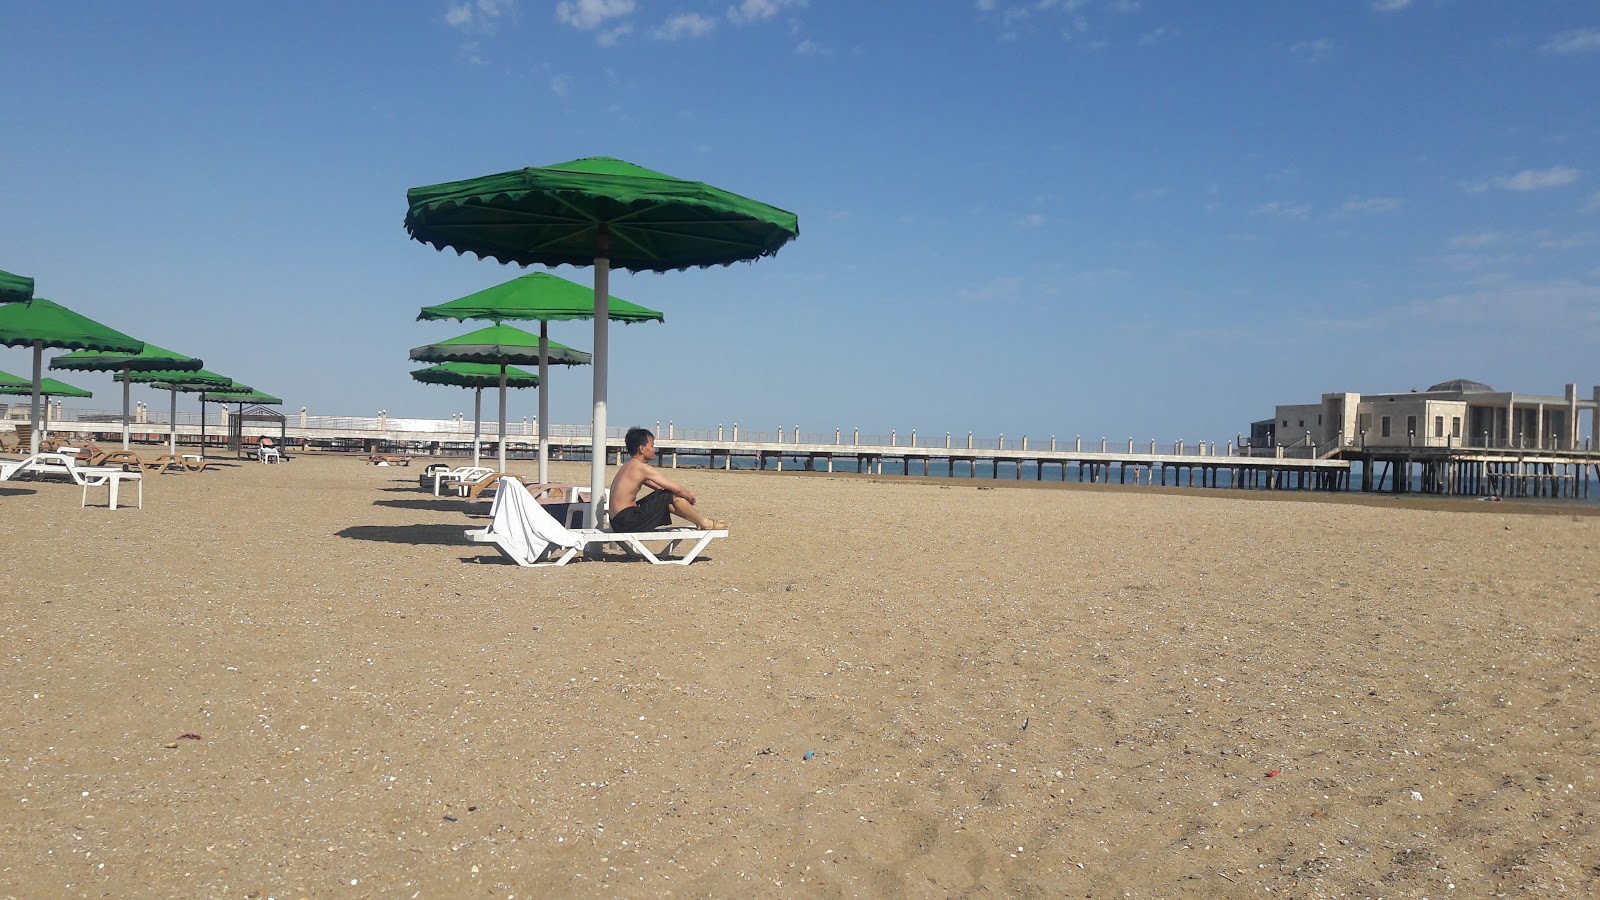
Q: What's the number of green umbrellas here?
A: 12